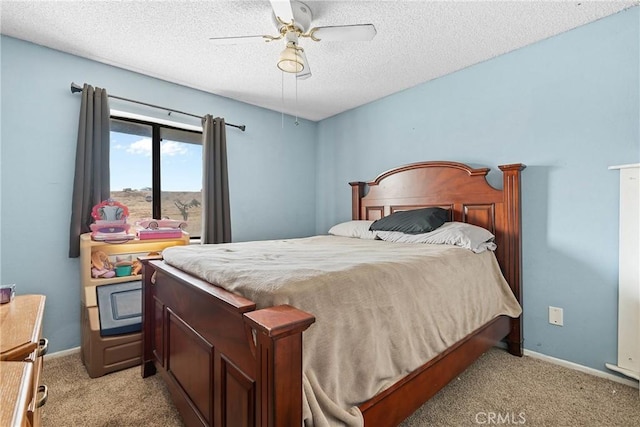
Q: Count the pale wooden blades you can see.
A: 4